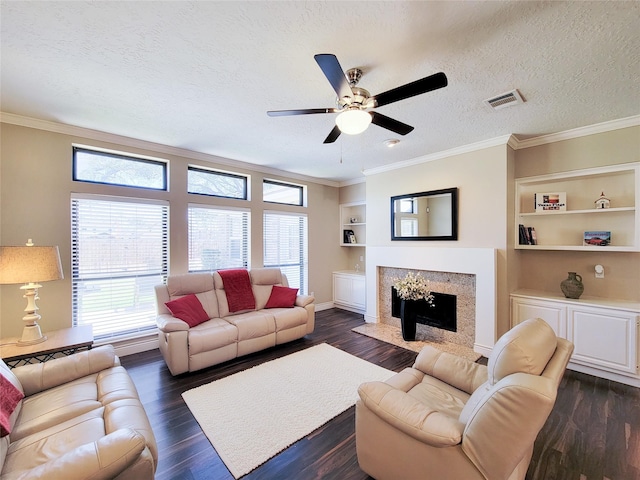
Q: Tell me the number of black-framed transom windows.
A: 3